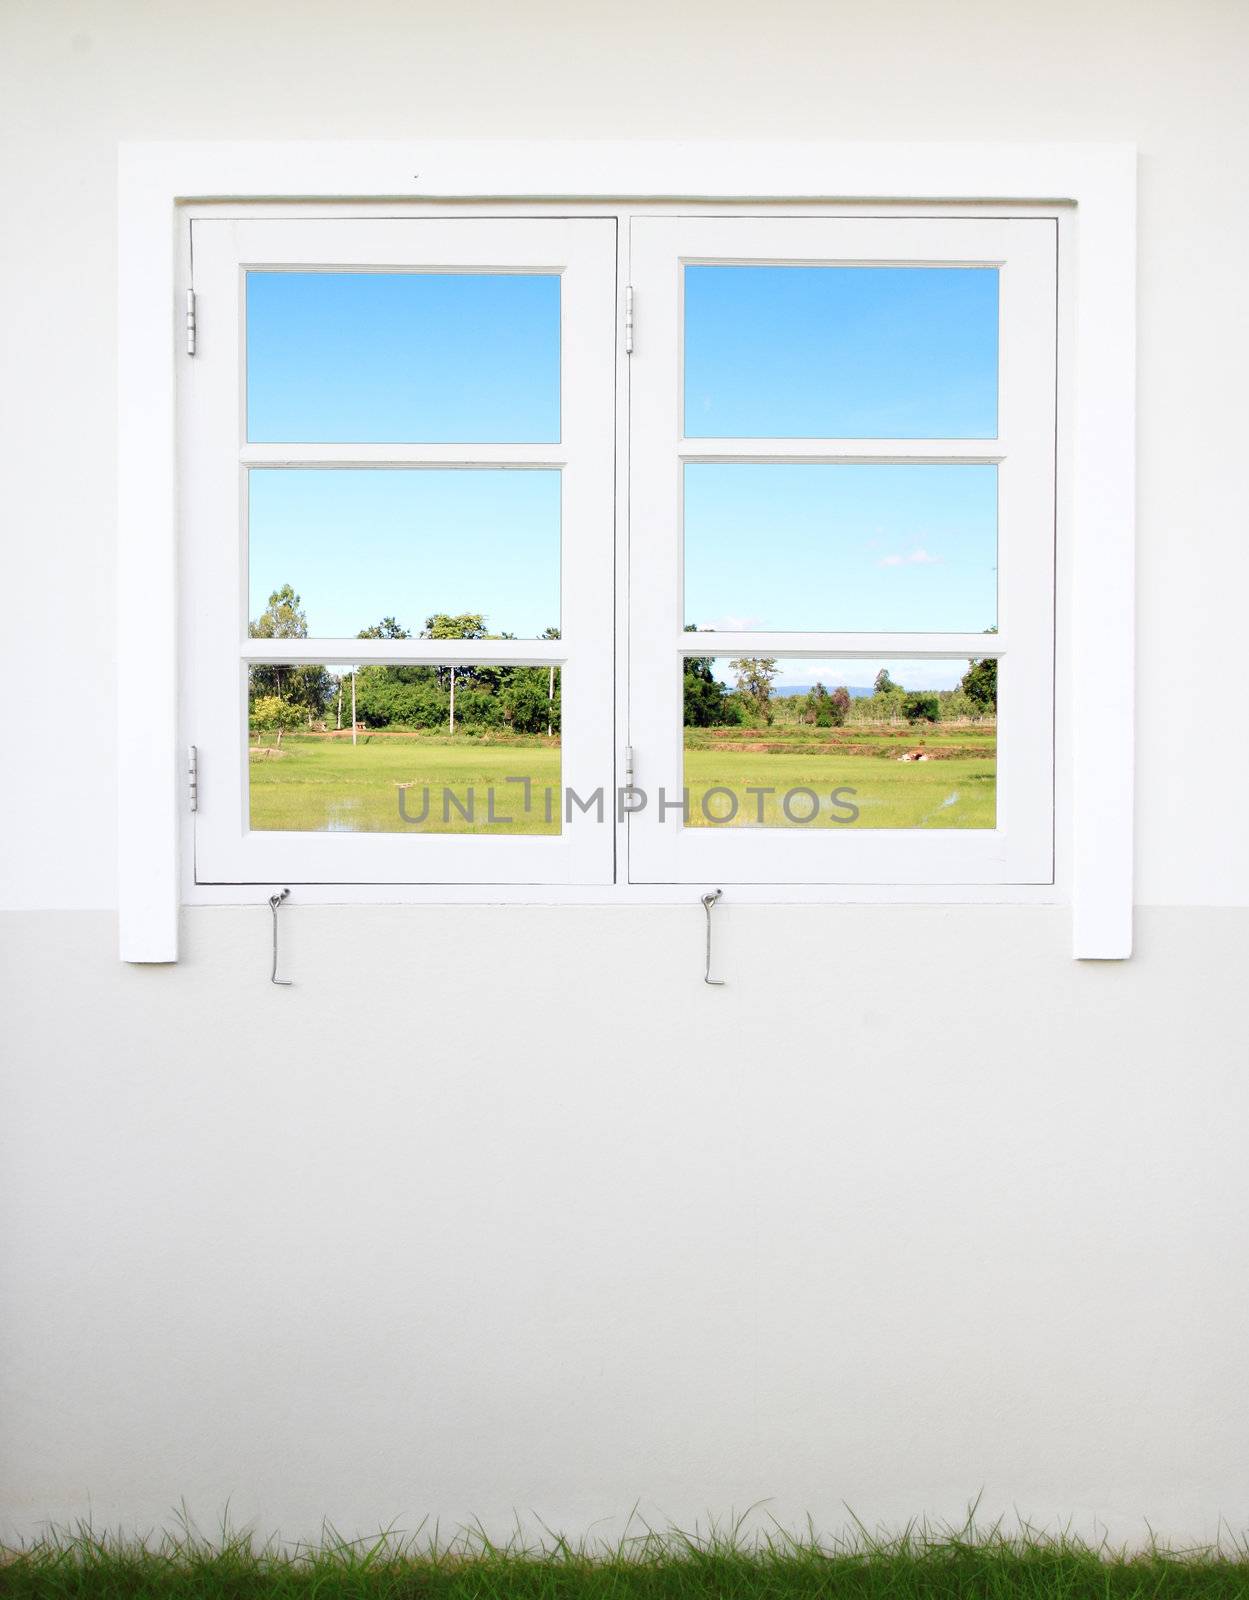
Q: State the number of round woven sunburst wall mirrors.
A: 0